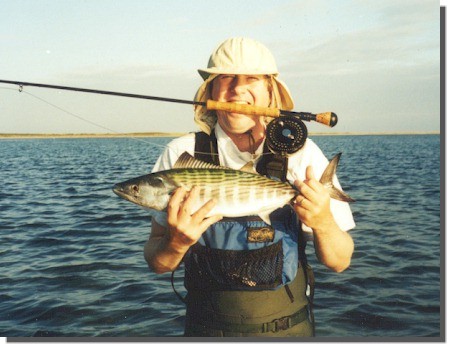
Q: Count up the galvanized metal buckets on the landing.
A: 0